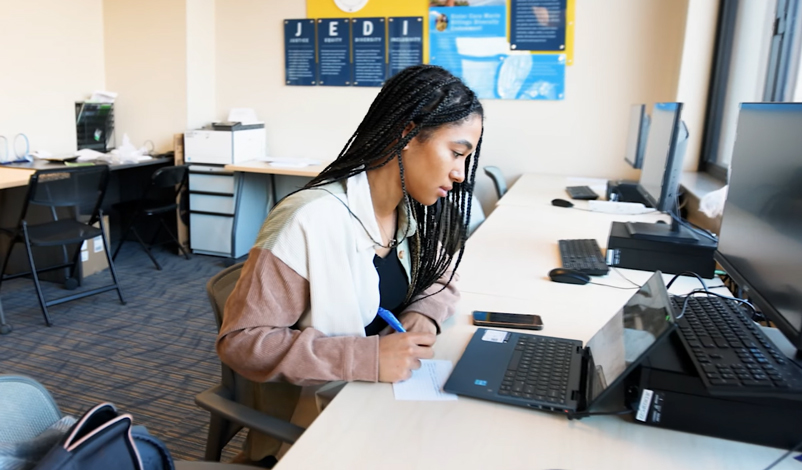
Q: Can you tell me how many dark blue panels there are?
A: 5